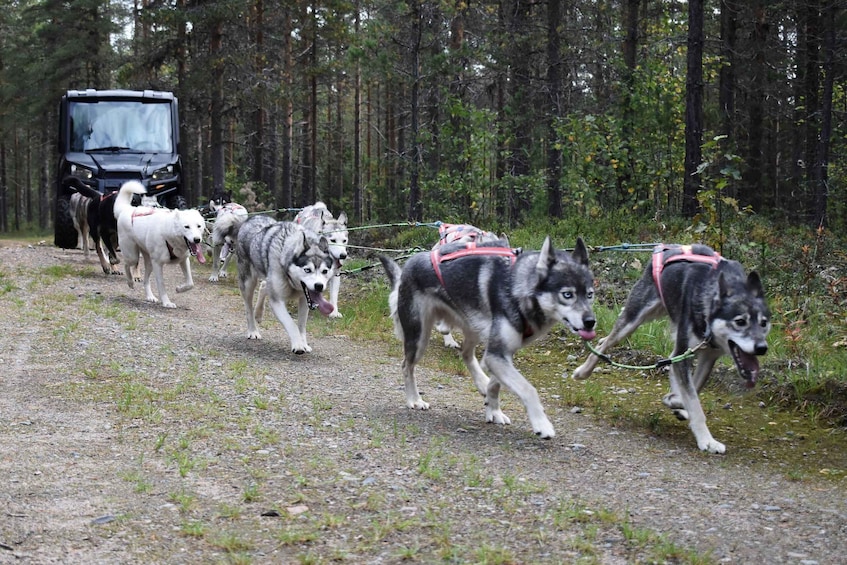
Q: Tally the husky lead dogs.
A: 2